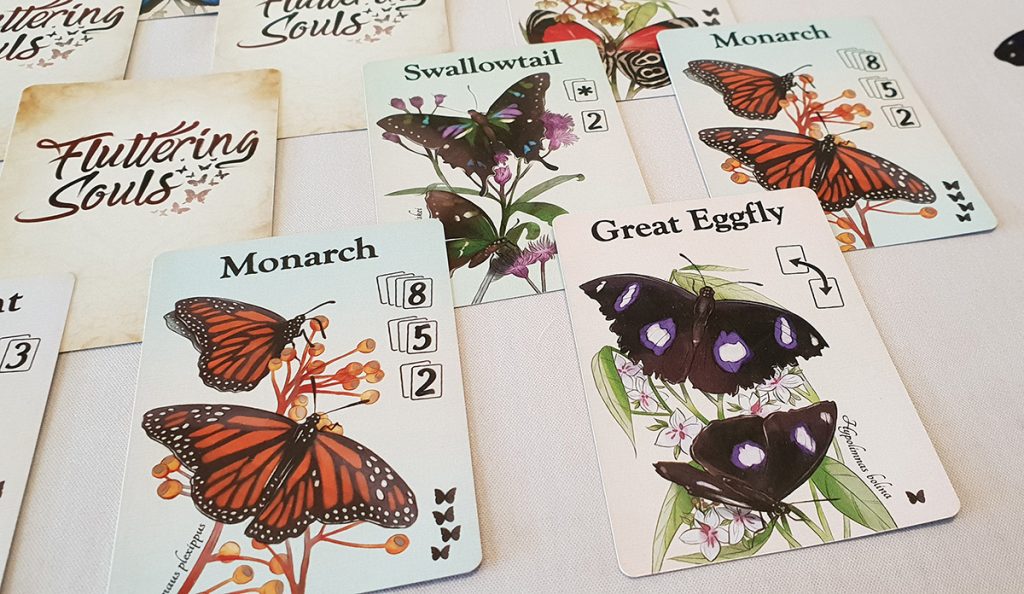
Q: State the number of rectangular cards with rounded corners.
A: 10